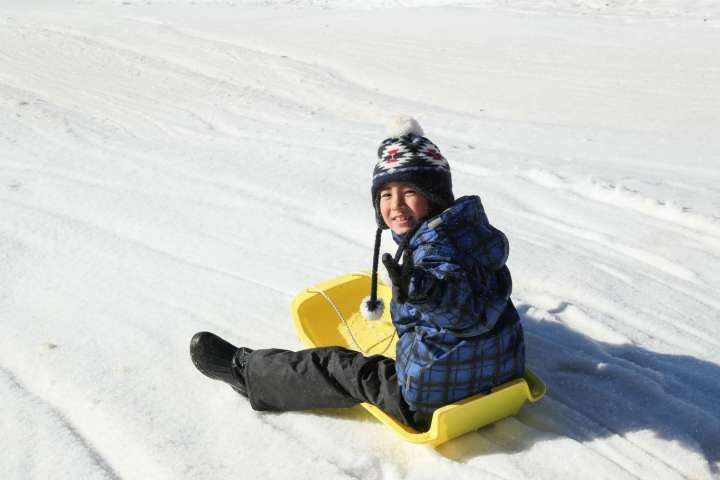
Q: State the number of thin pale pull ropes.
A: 1